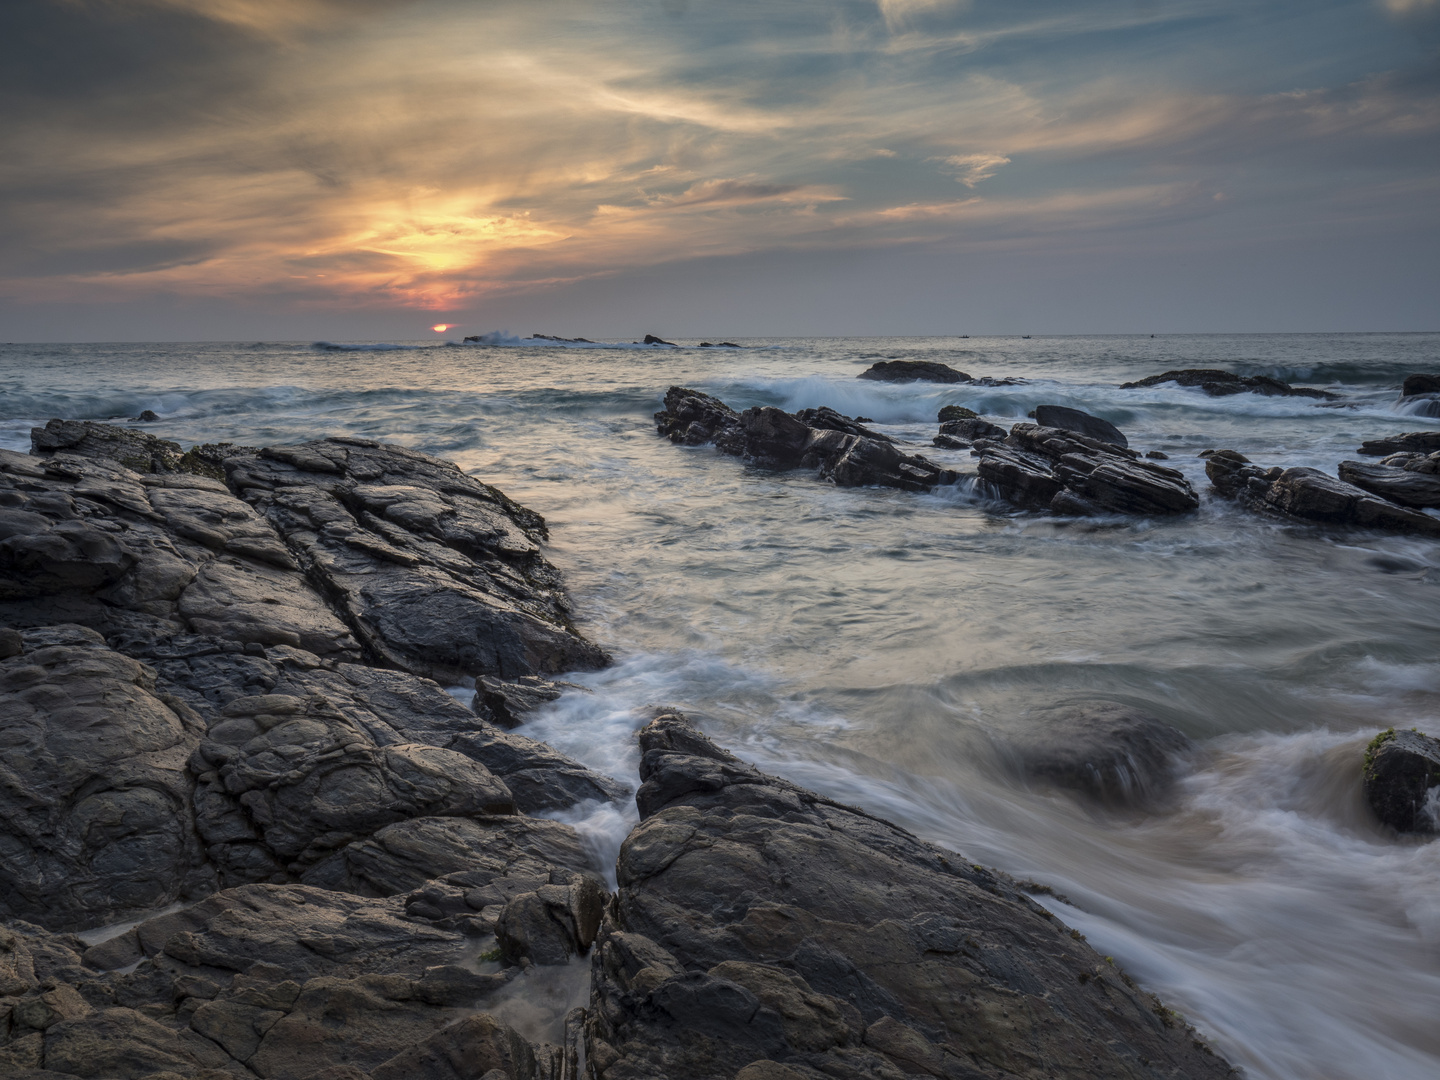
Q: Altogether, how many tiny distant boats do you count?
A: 3